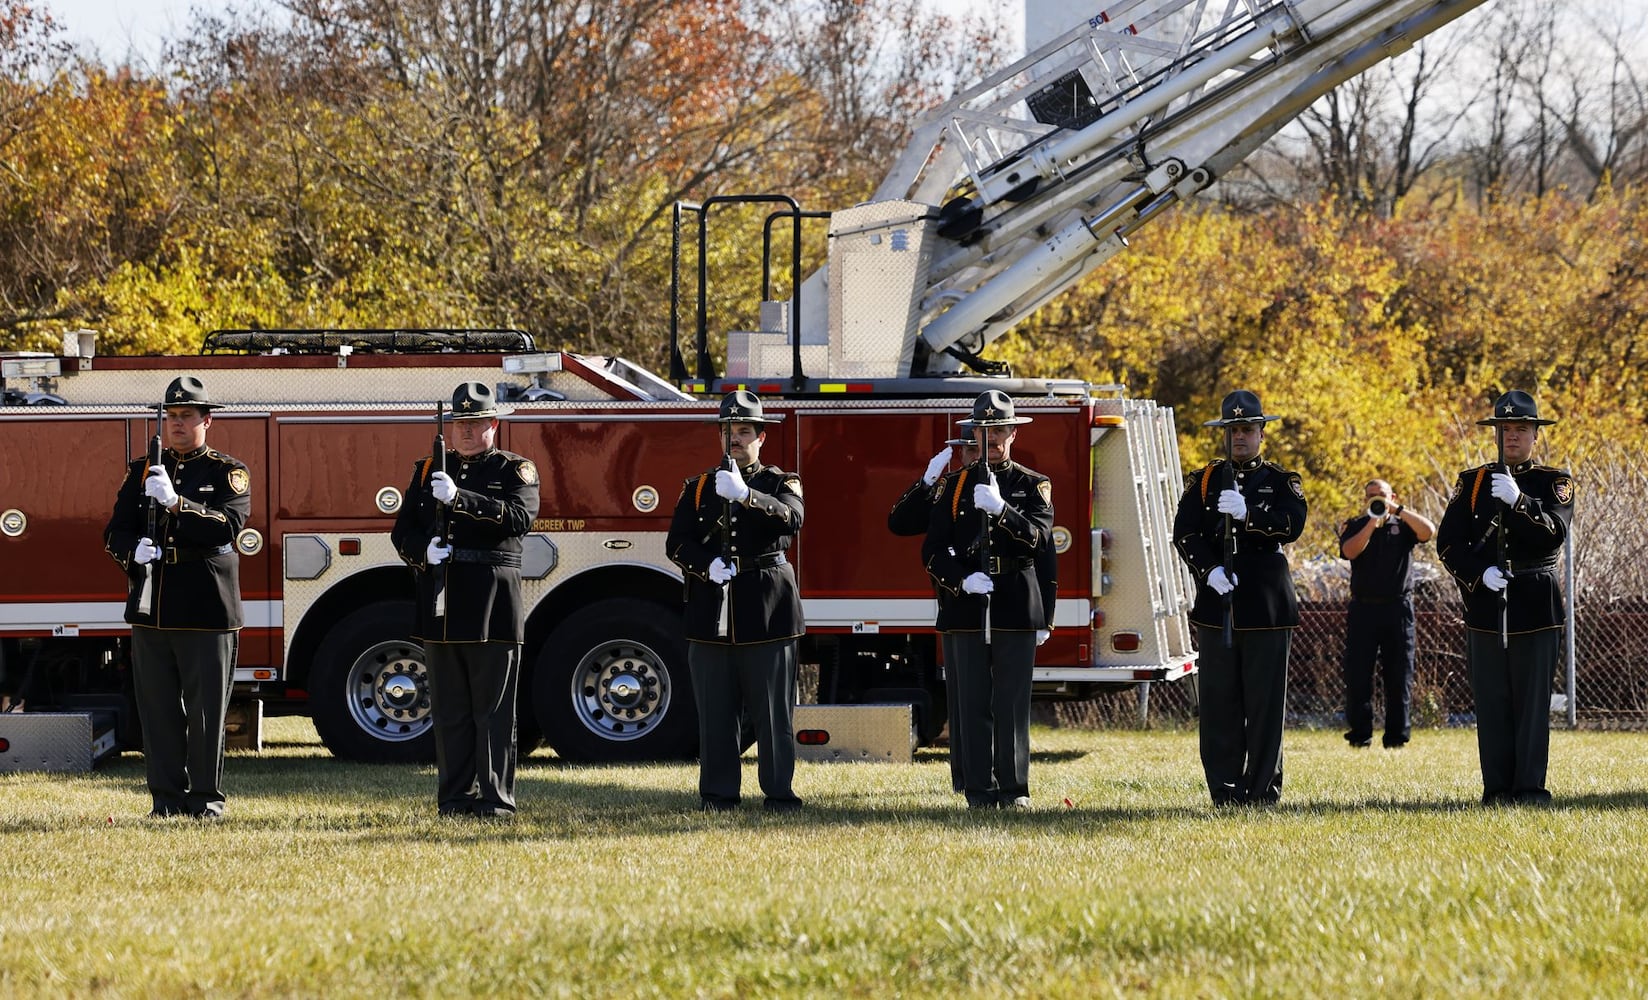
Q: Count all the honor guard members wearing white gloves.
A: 7